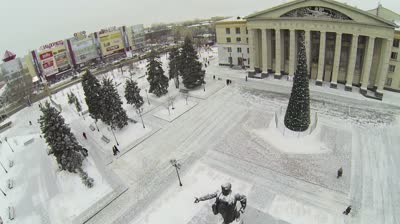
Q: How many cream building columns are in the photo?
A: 10